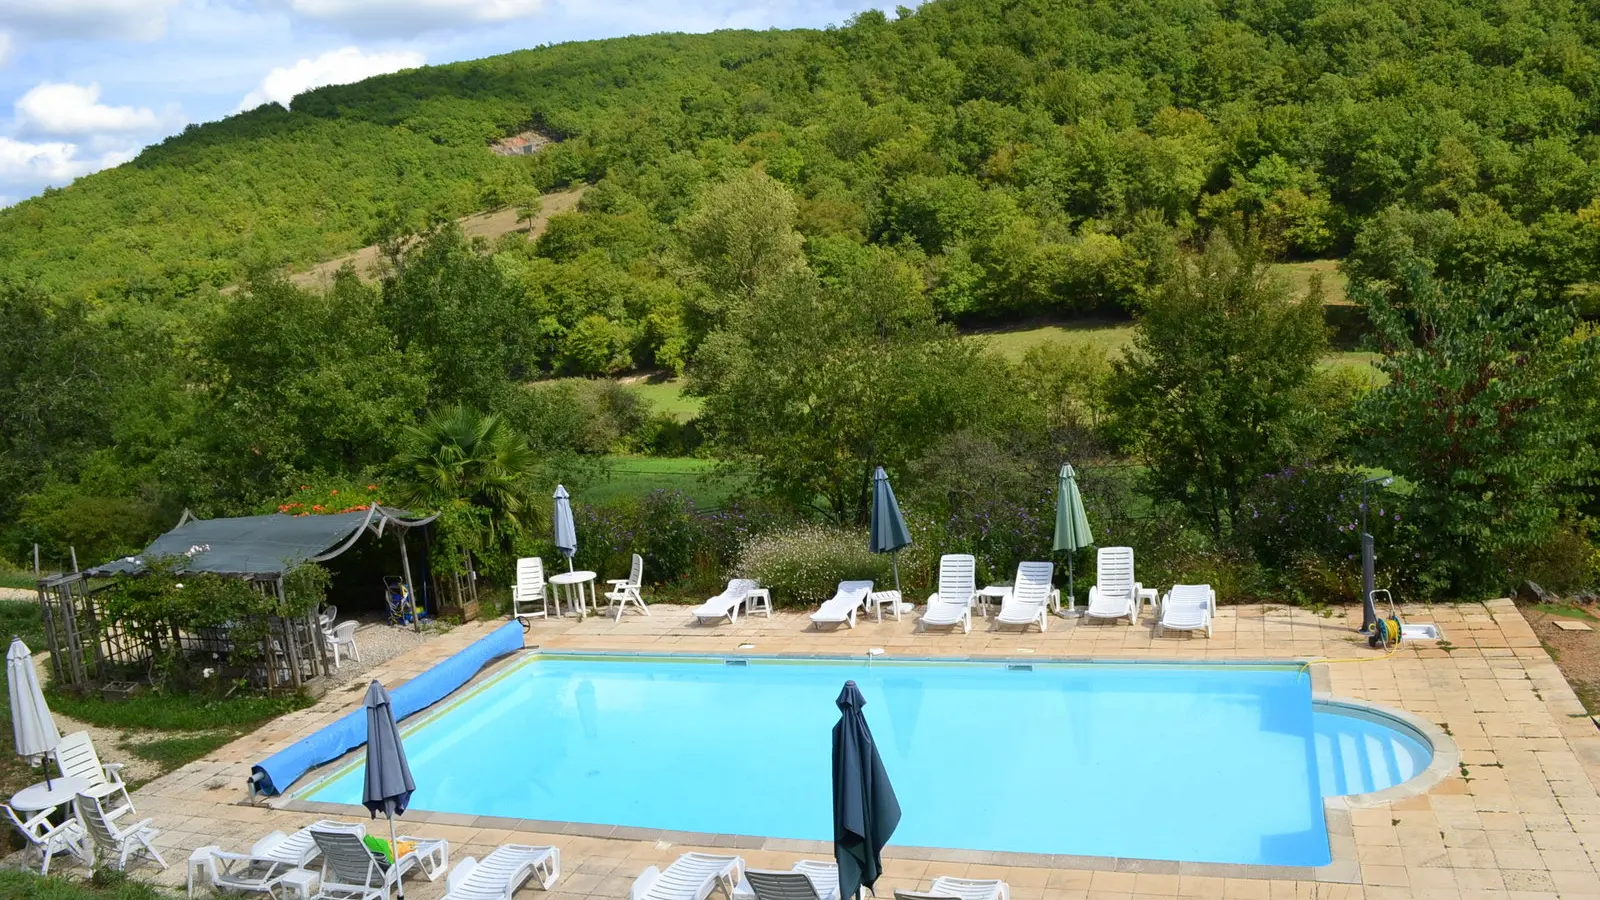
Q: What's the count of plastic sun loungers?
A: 12